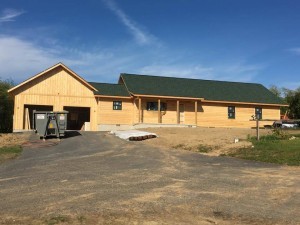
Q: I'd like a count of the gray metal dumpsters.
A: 1